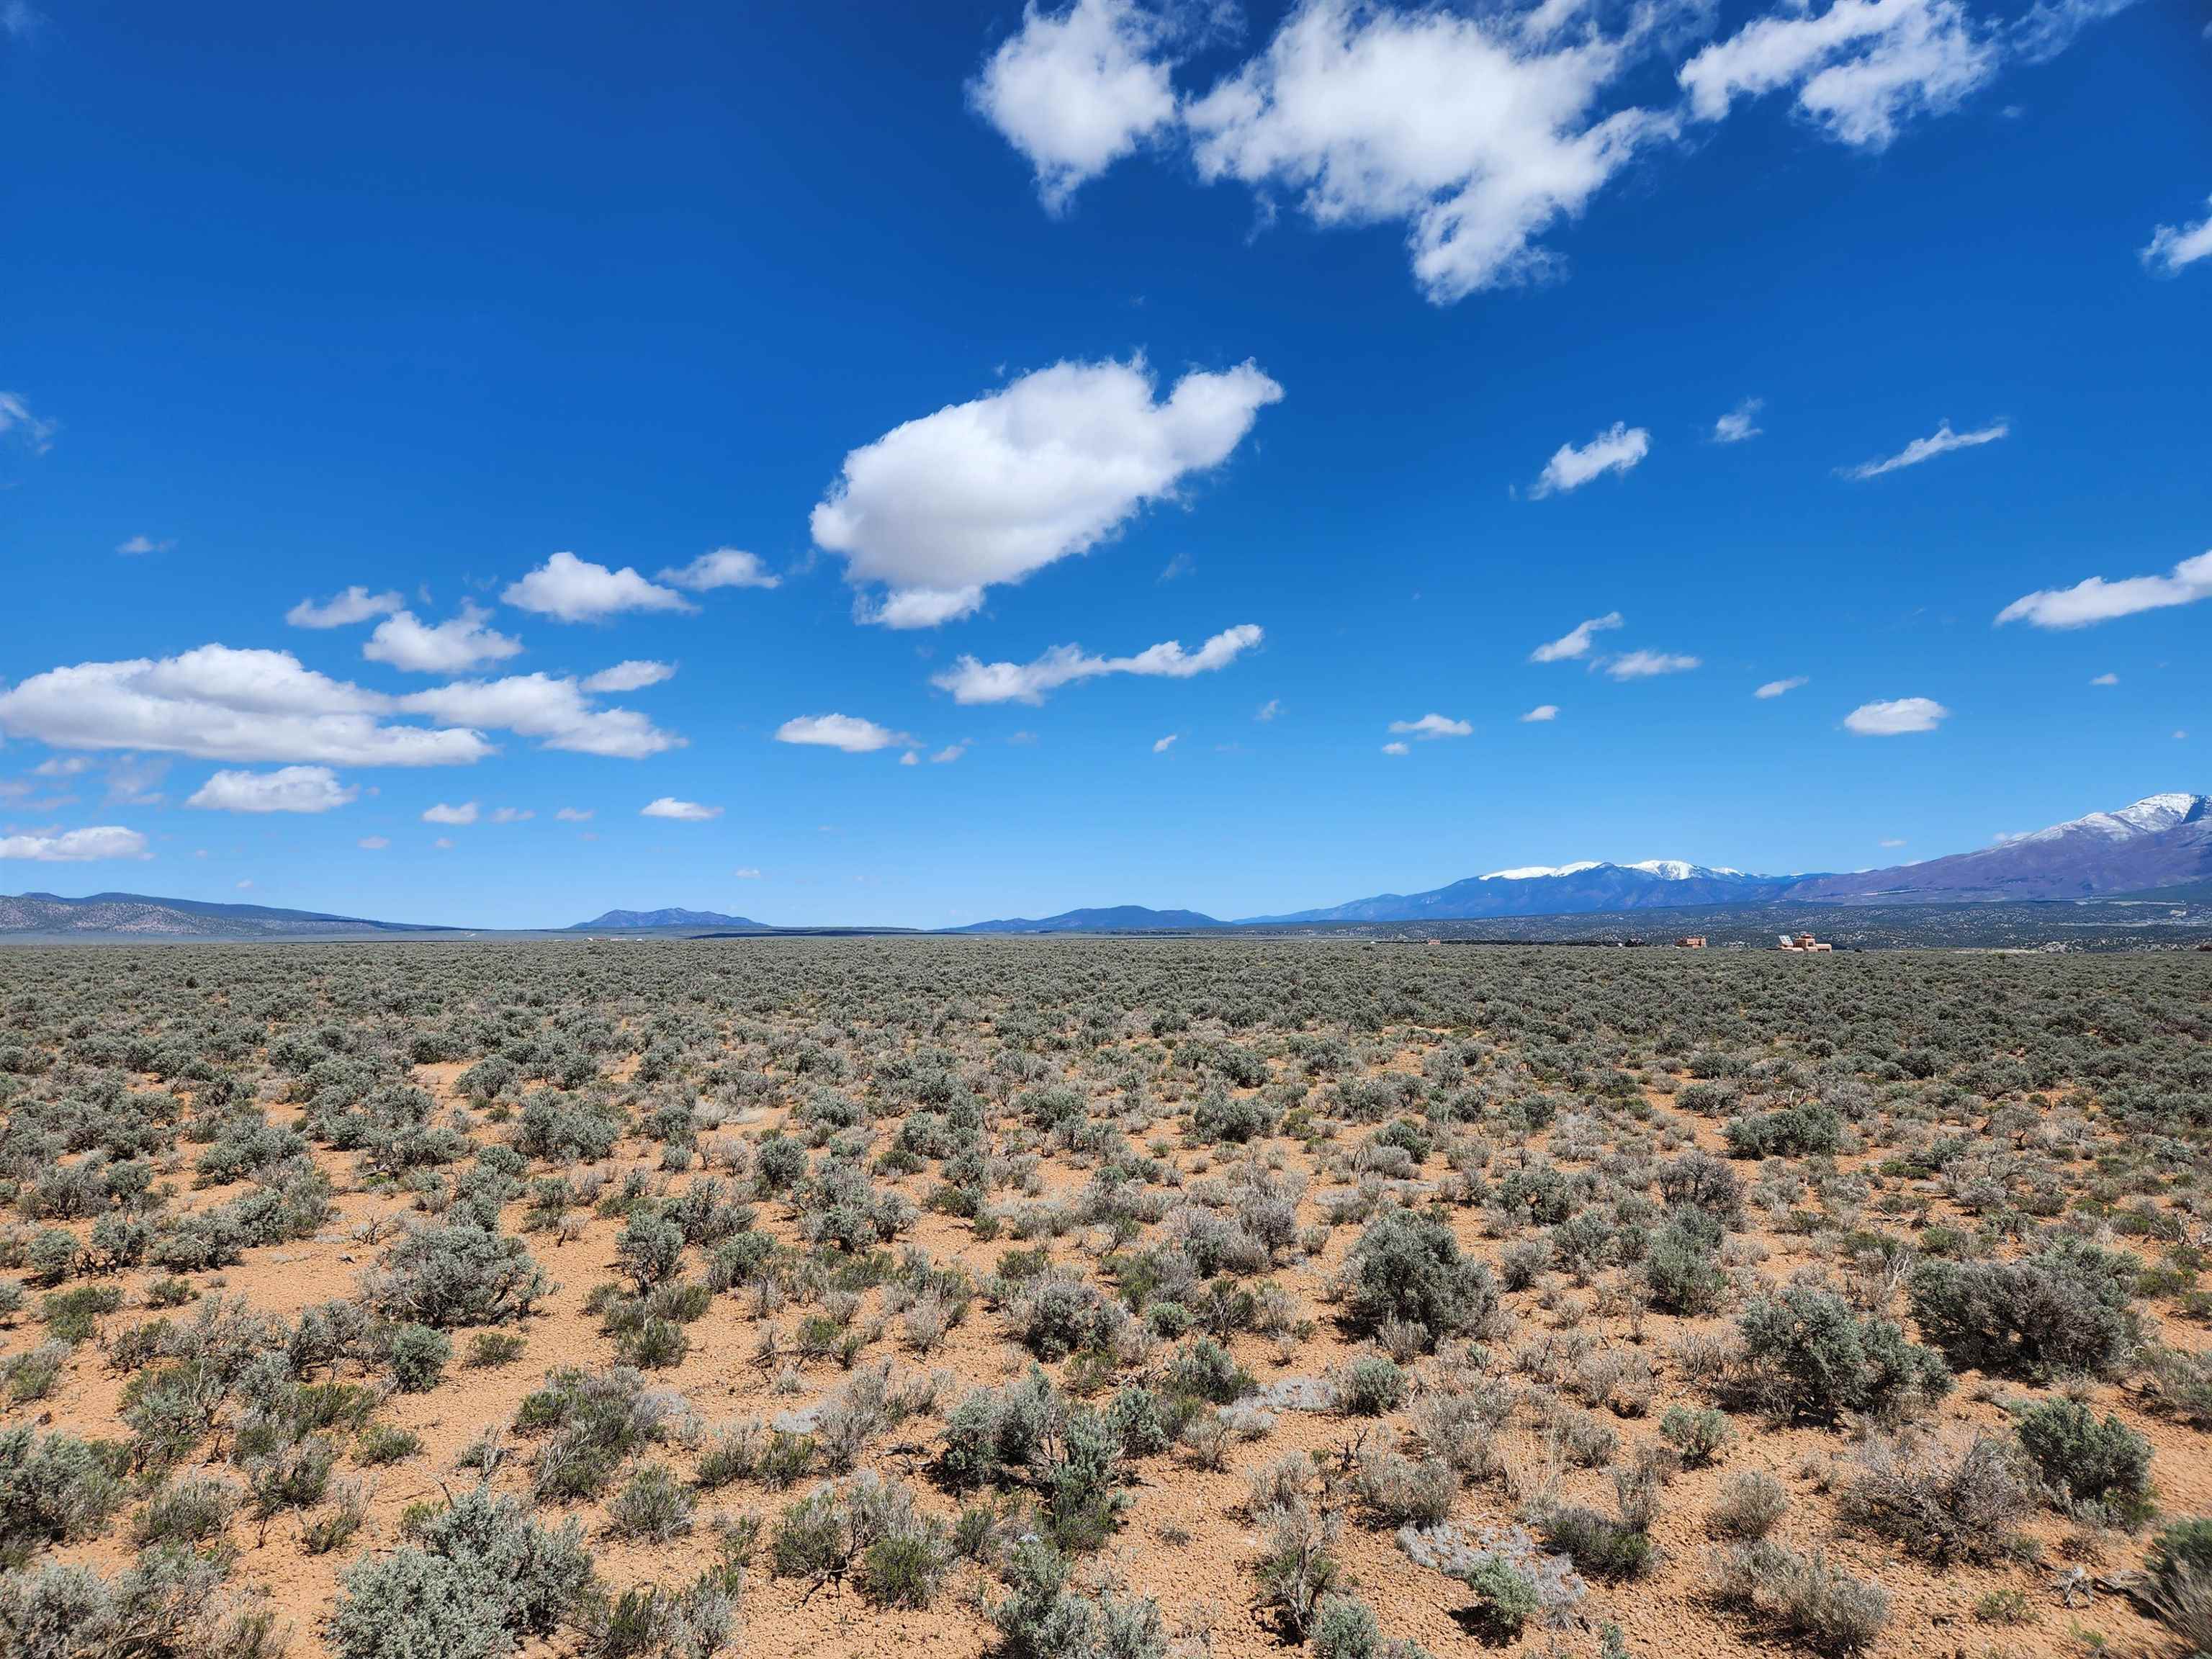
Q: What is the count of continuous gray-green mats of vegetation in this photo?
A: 1